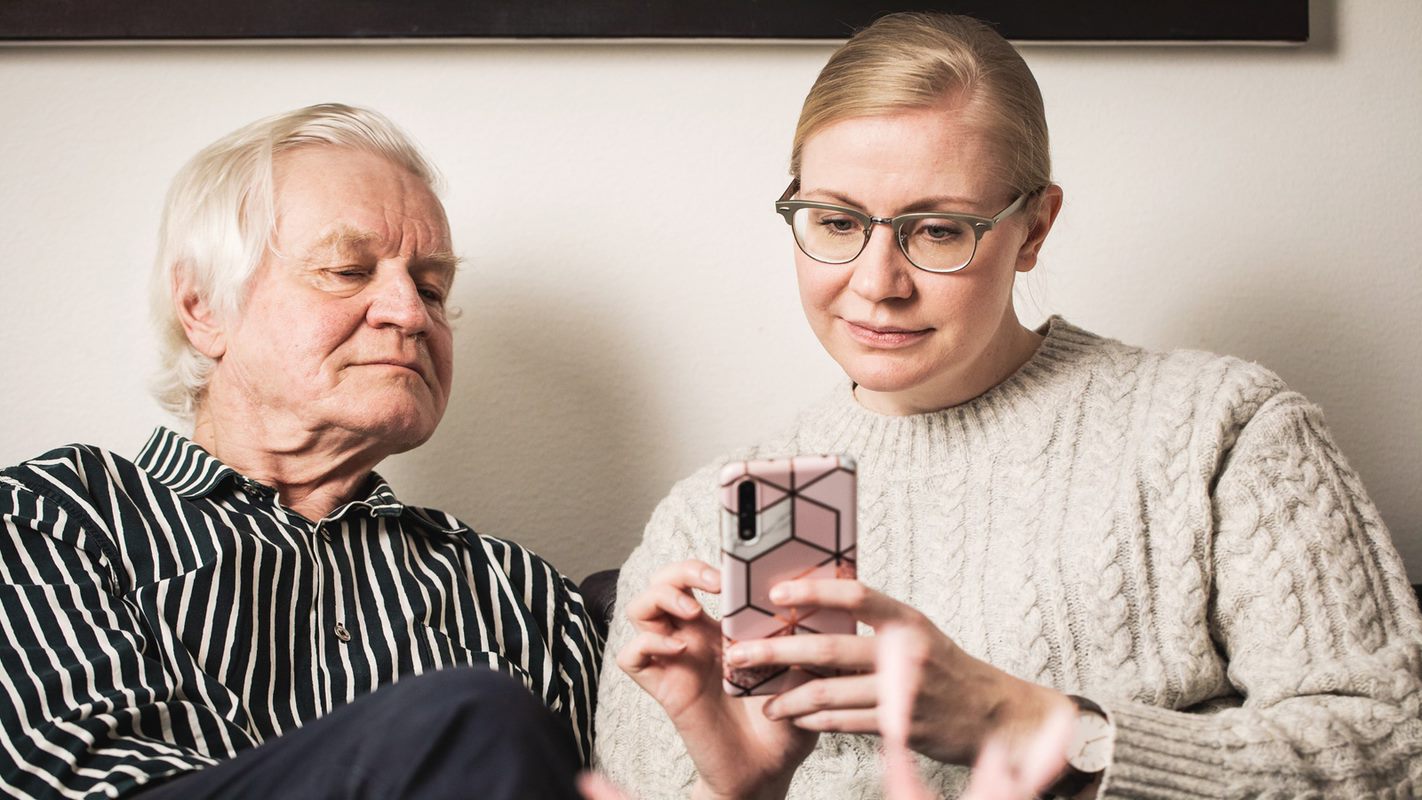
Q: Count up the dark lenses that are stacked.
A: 3